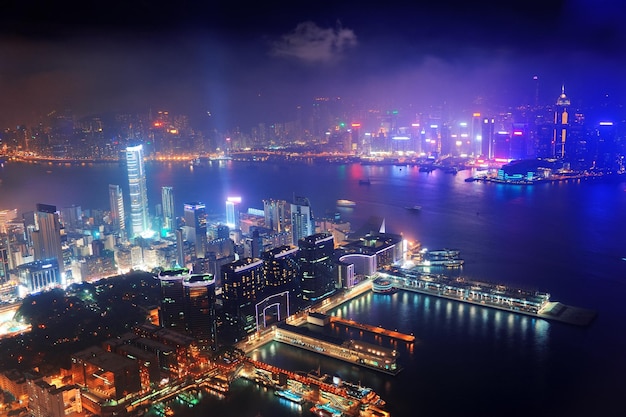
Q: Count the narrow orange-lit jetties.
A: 1